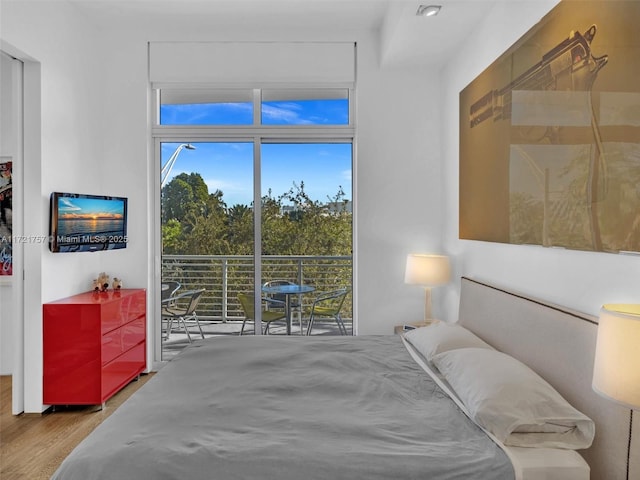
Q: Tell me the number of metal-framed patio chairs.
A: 5